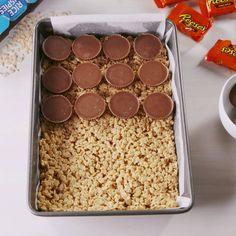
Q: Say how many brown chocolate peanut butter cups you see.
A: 12